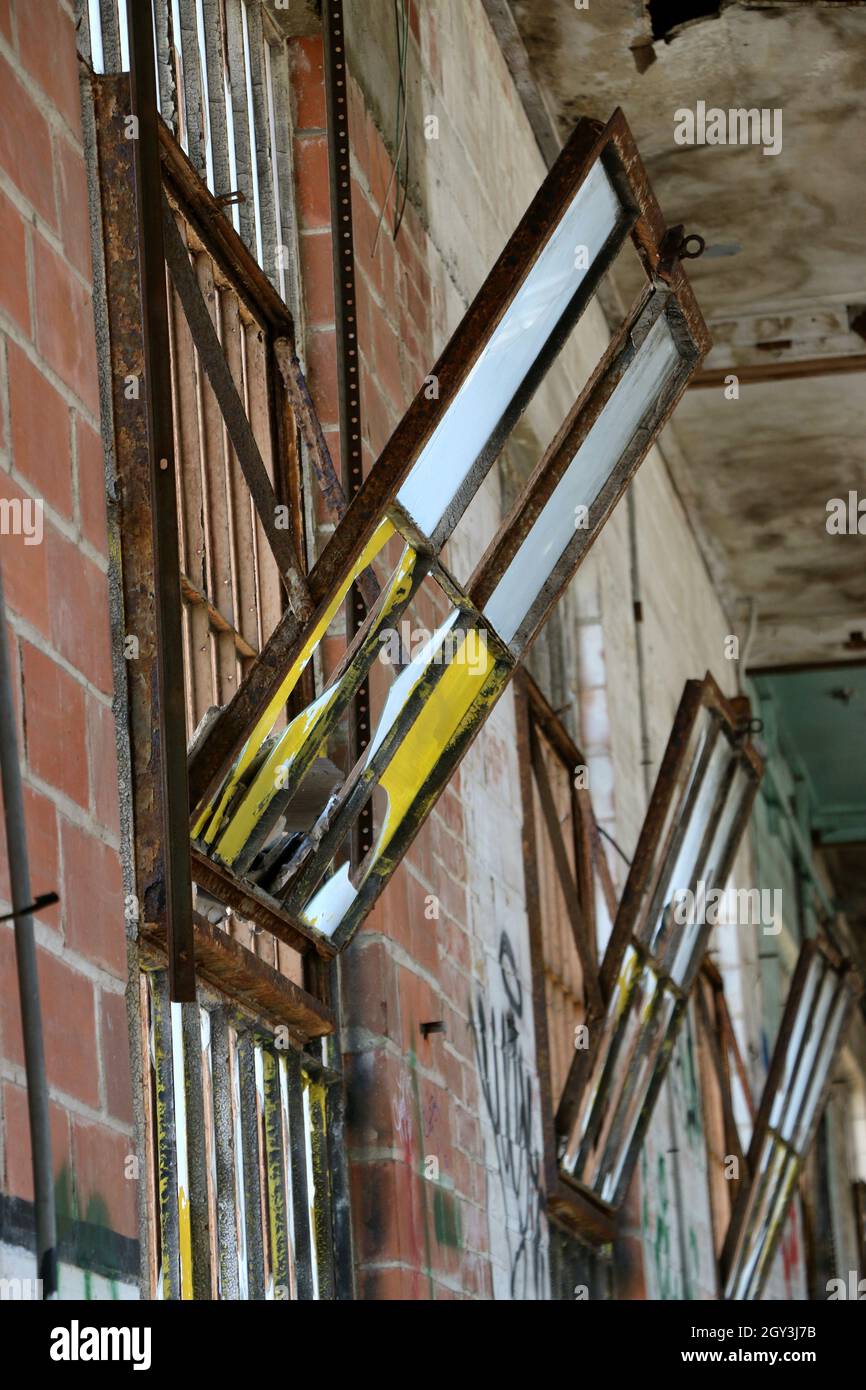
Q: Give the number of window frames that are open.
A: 3